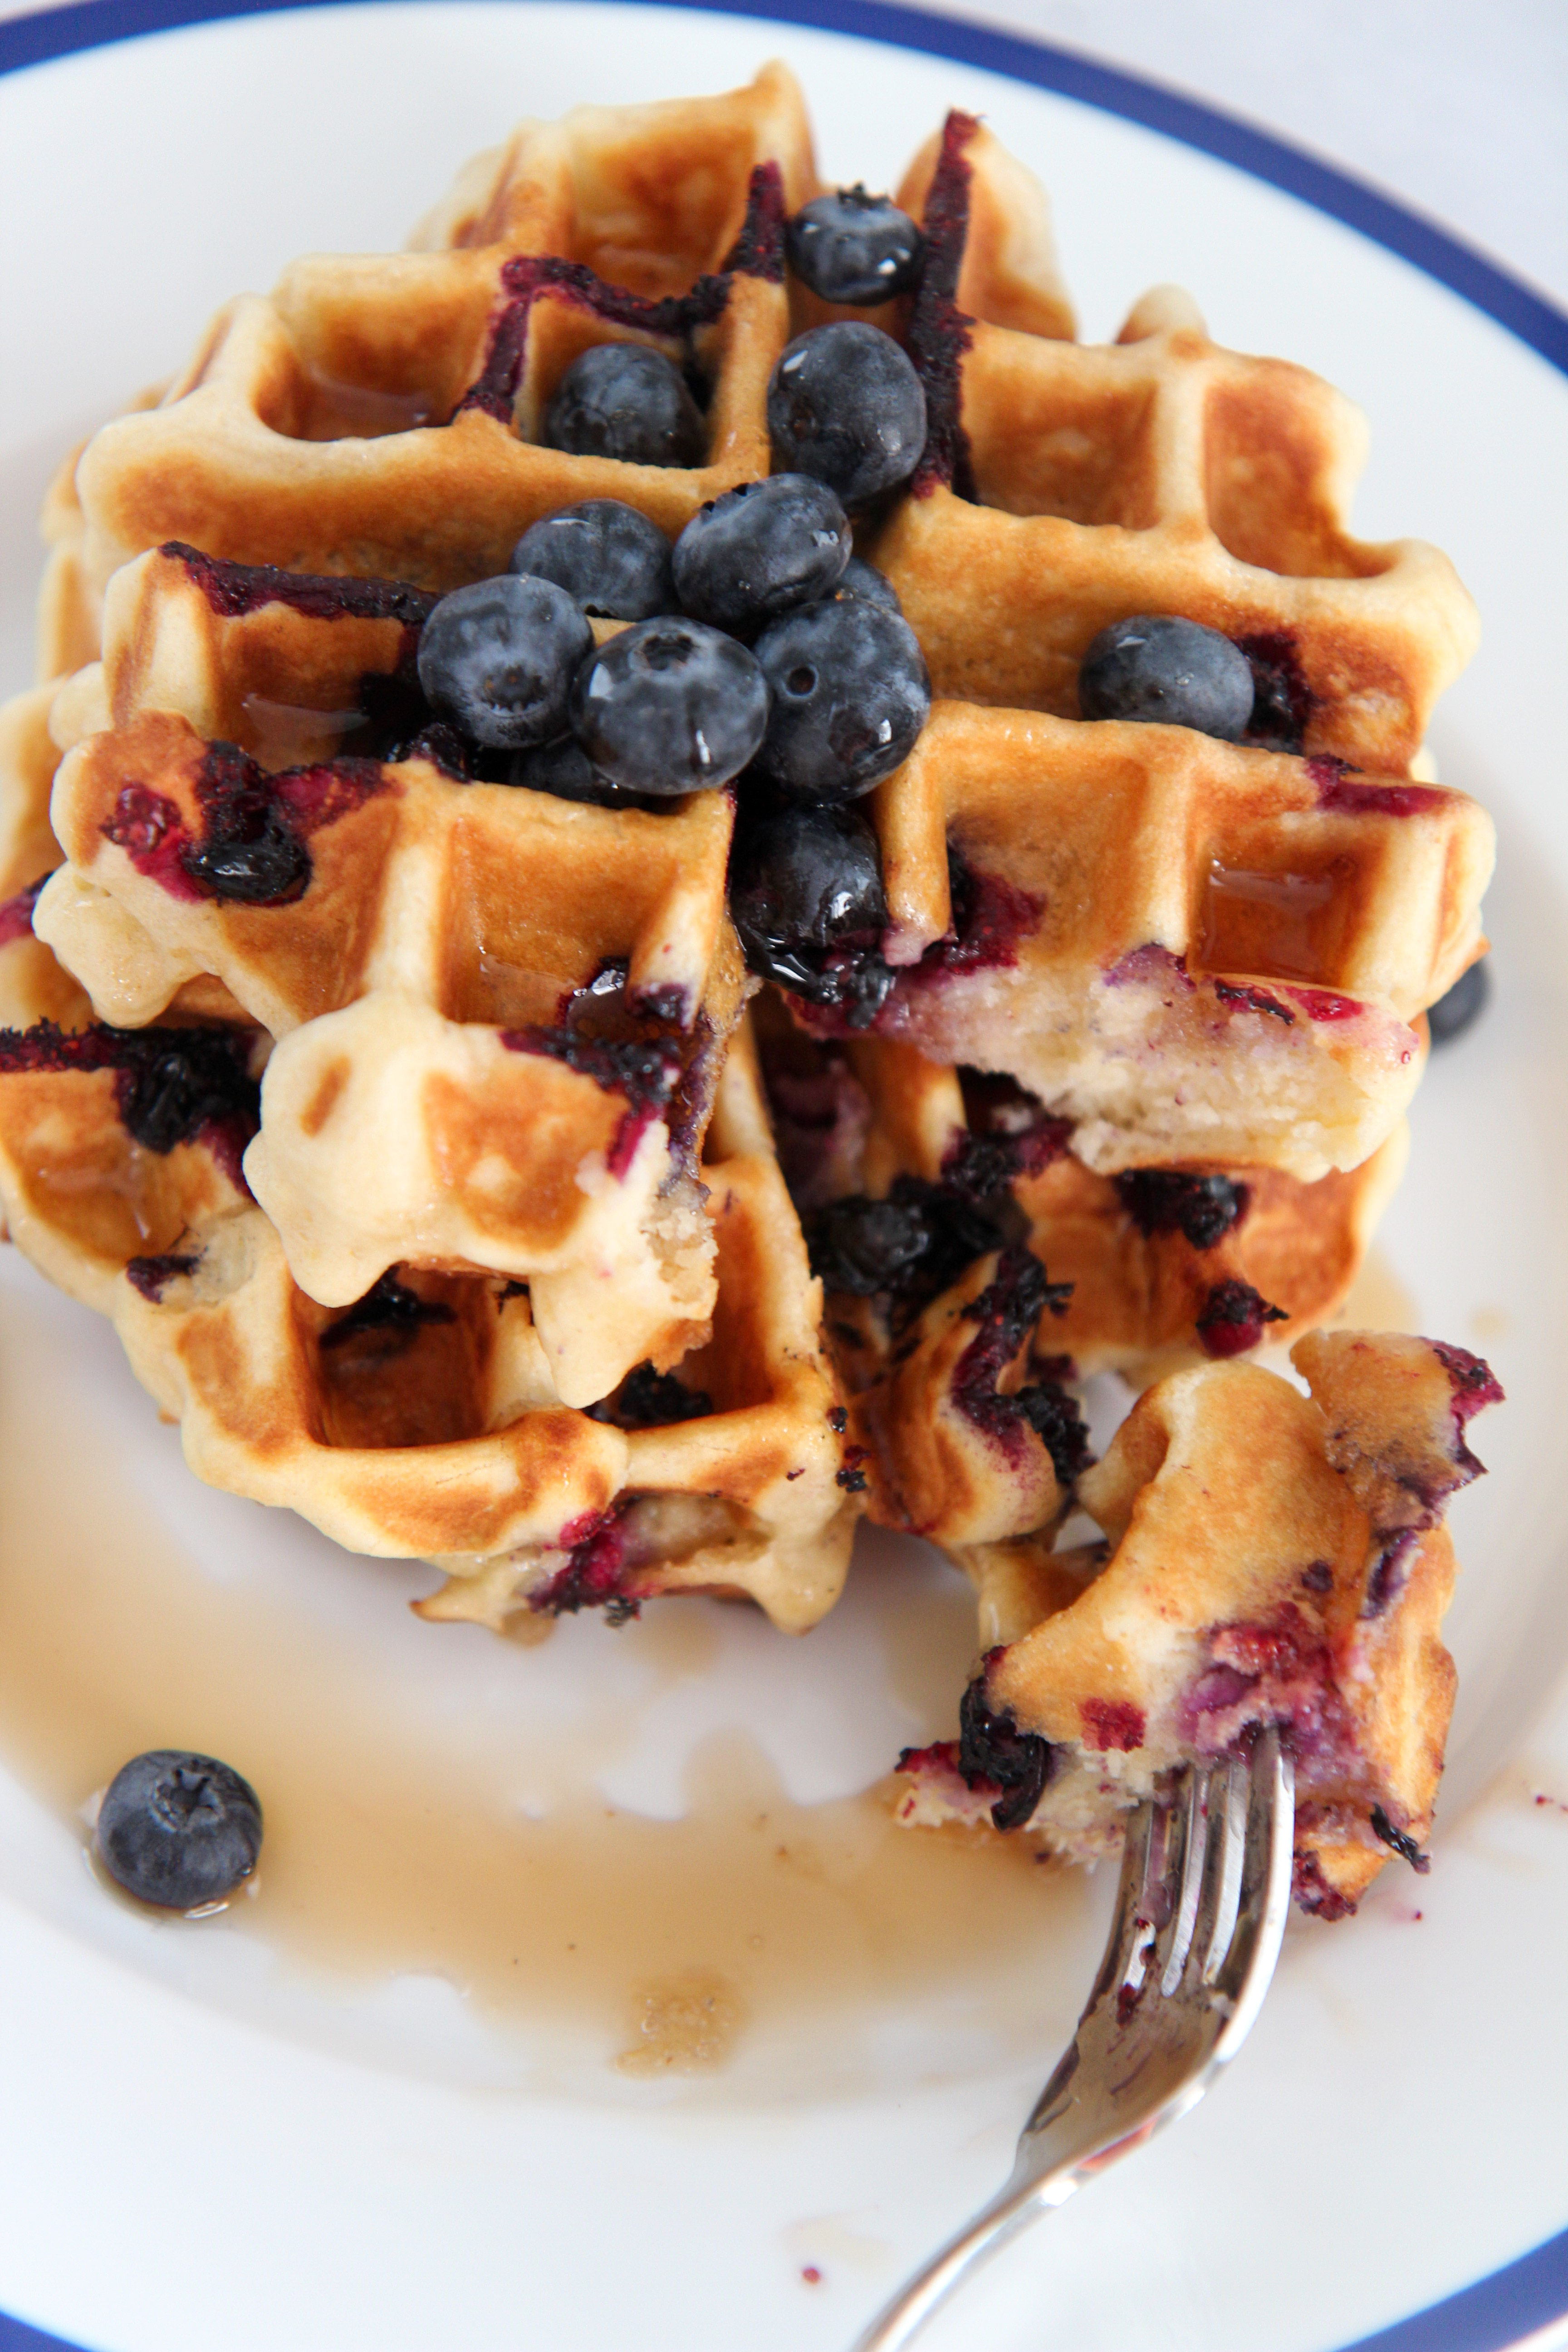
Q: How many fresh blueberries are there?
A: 14